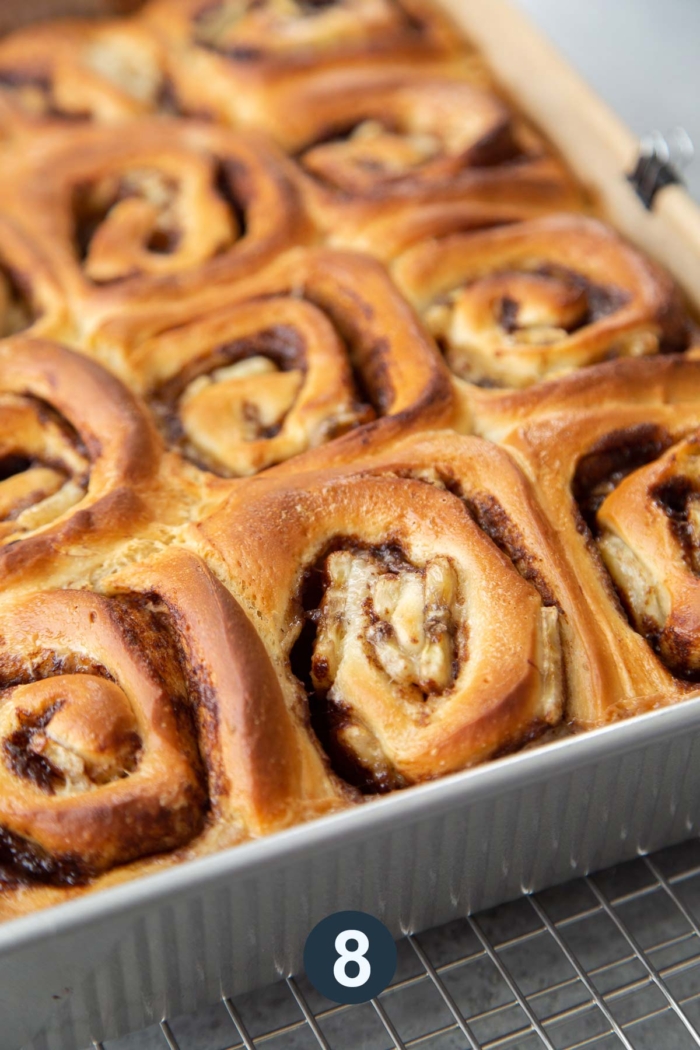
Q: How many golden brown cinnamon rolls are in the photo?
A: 11